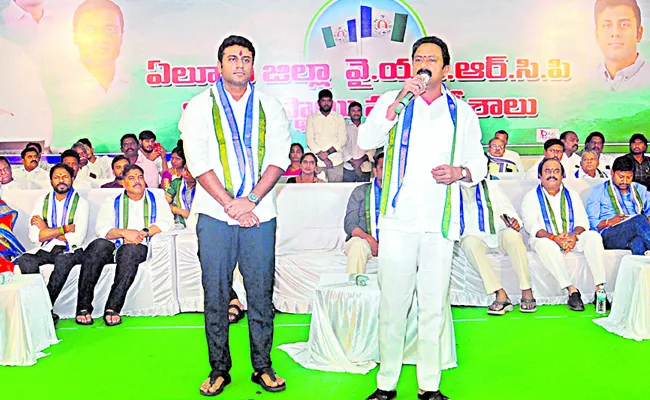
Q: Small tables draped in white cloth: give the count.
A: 3